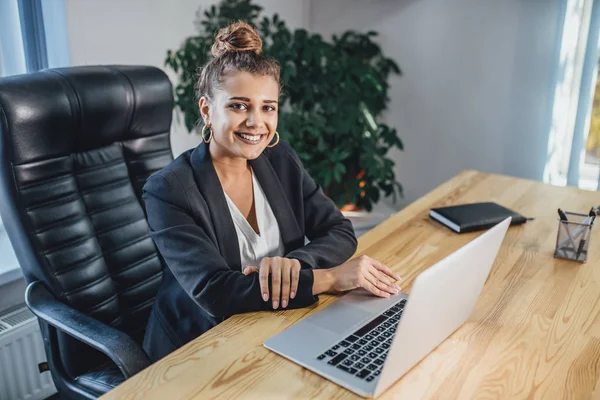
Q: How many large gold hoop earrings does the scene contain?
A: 2